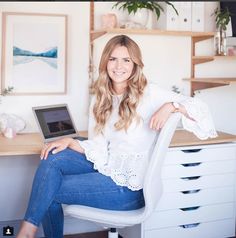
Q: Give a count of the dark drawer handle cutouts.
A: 6